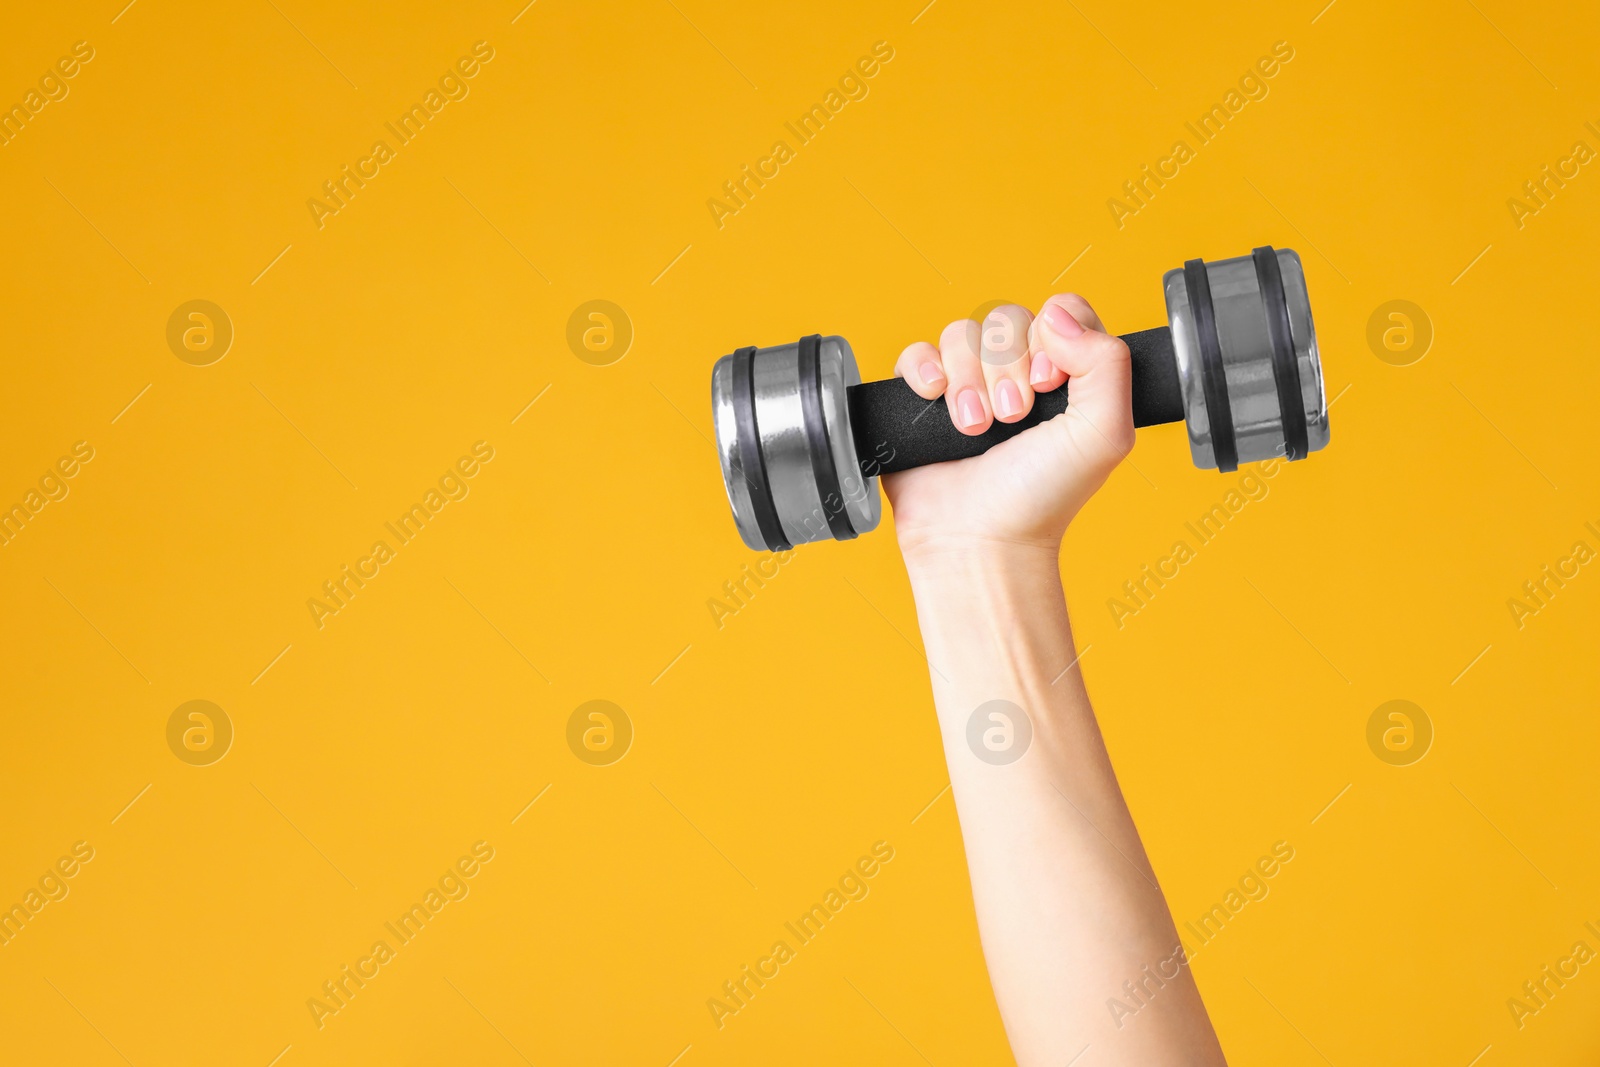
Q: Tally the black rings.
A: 4